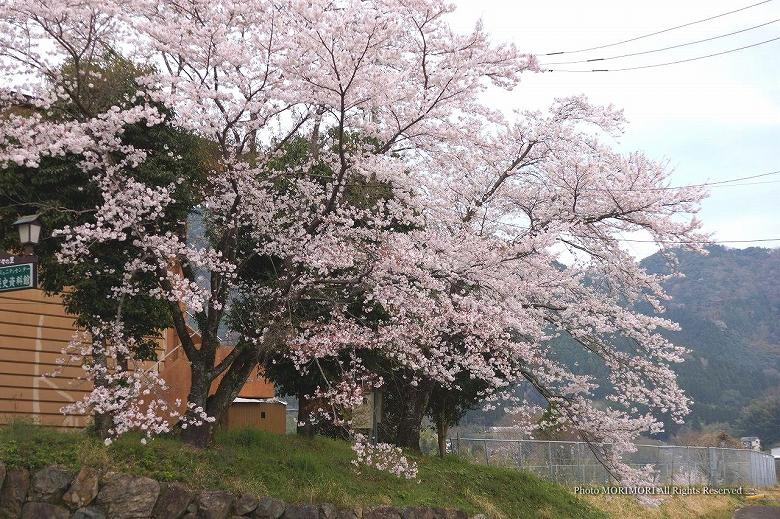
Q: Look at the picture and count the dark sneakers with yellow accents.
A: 0